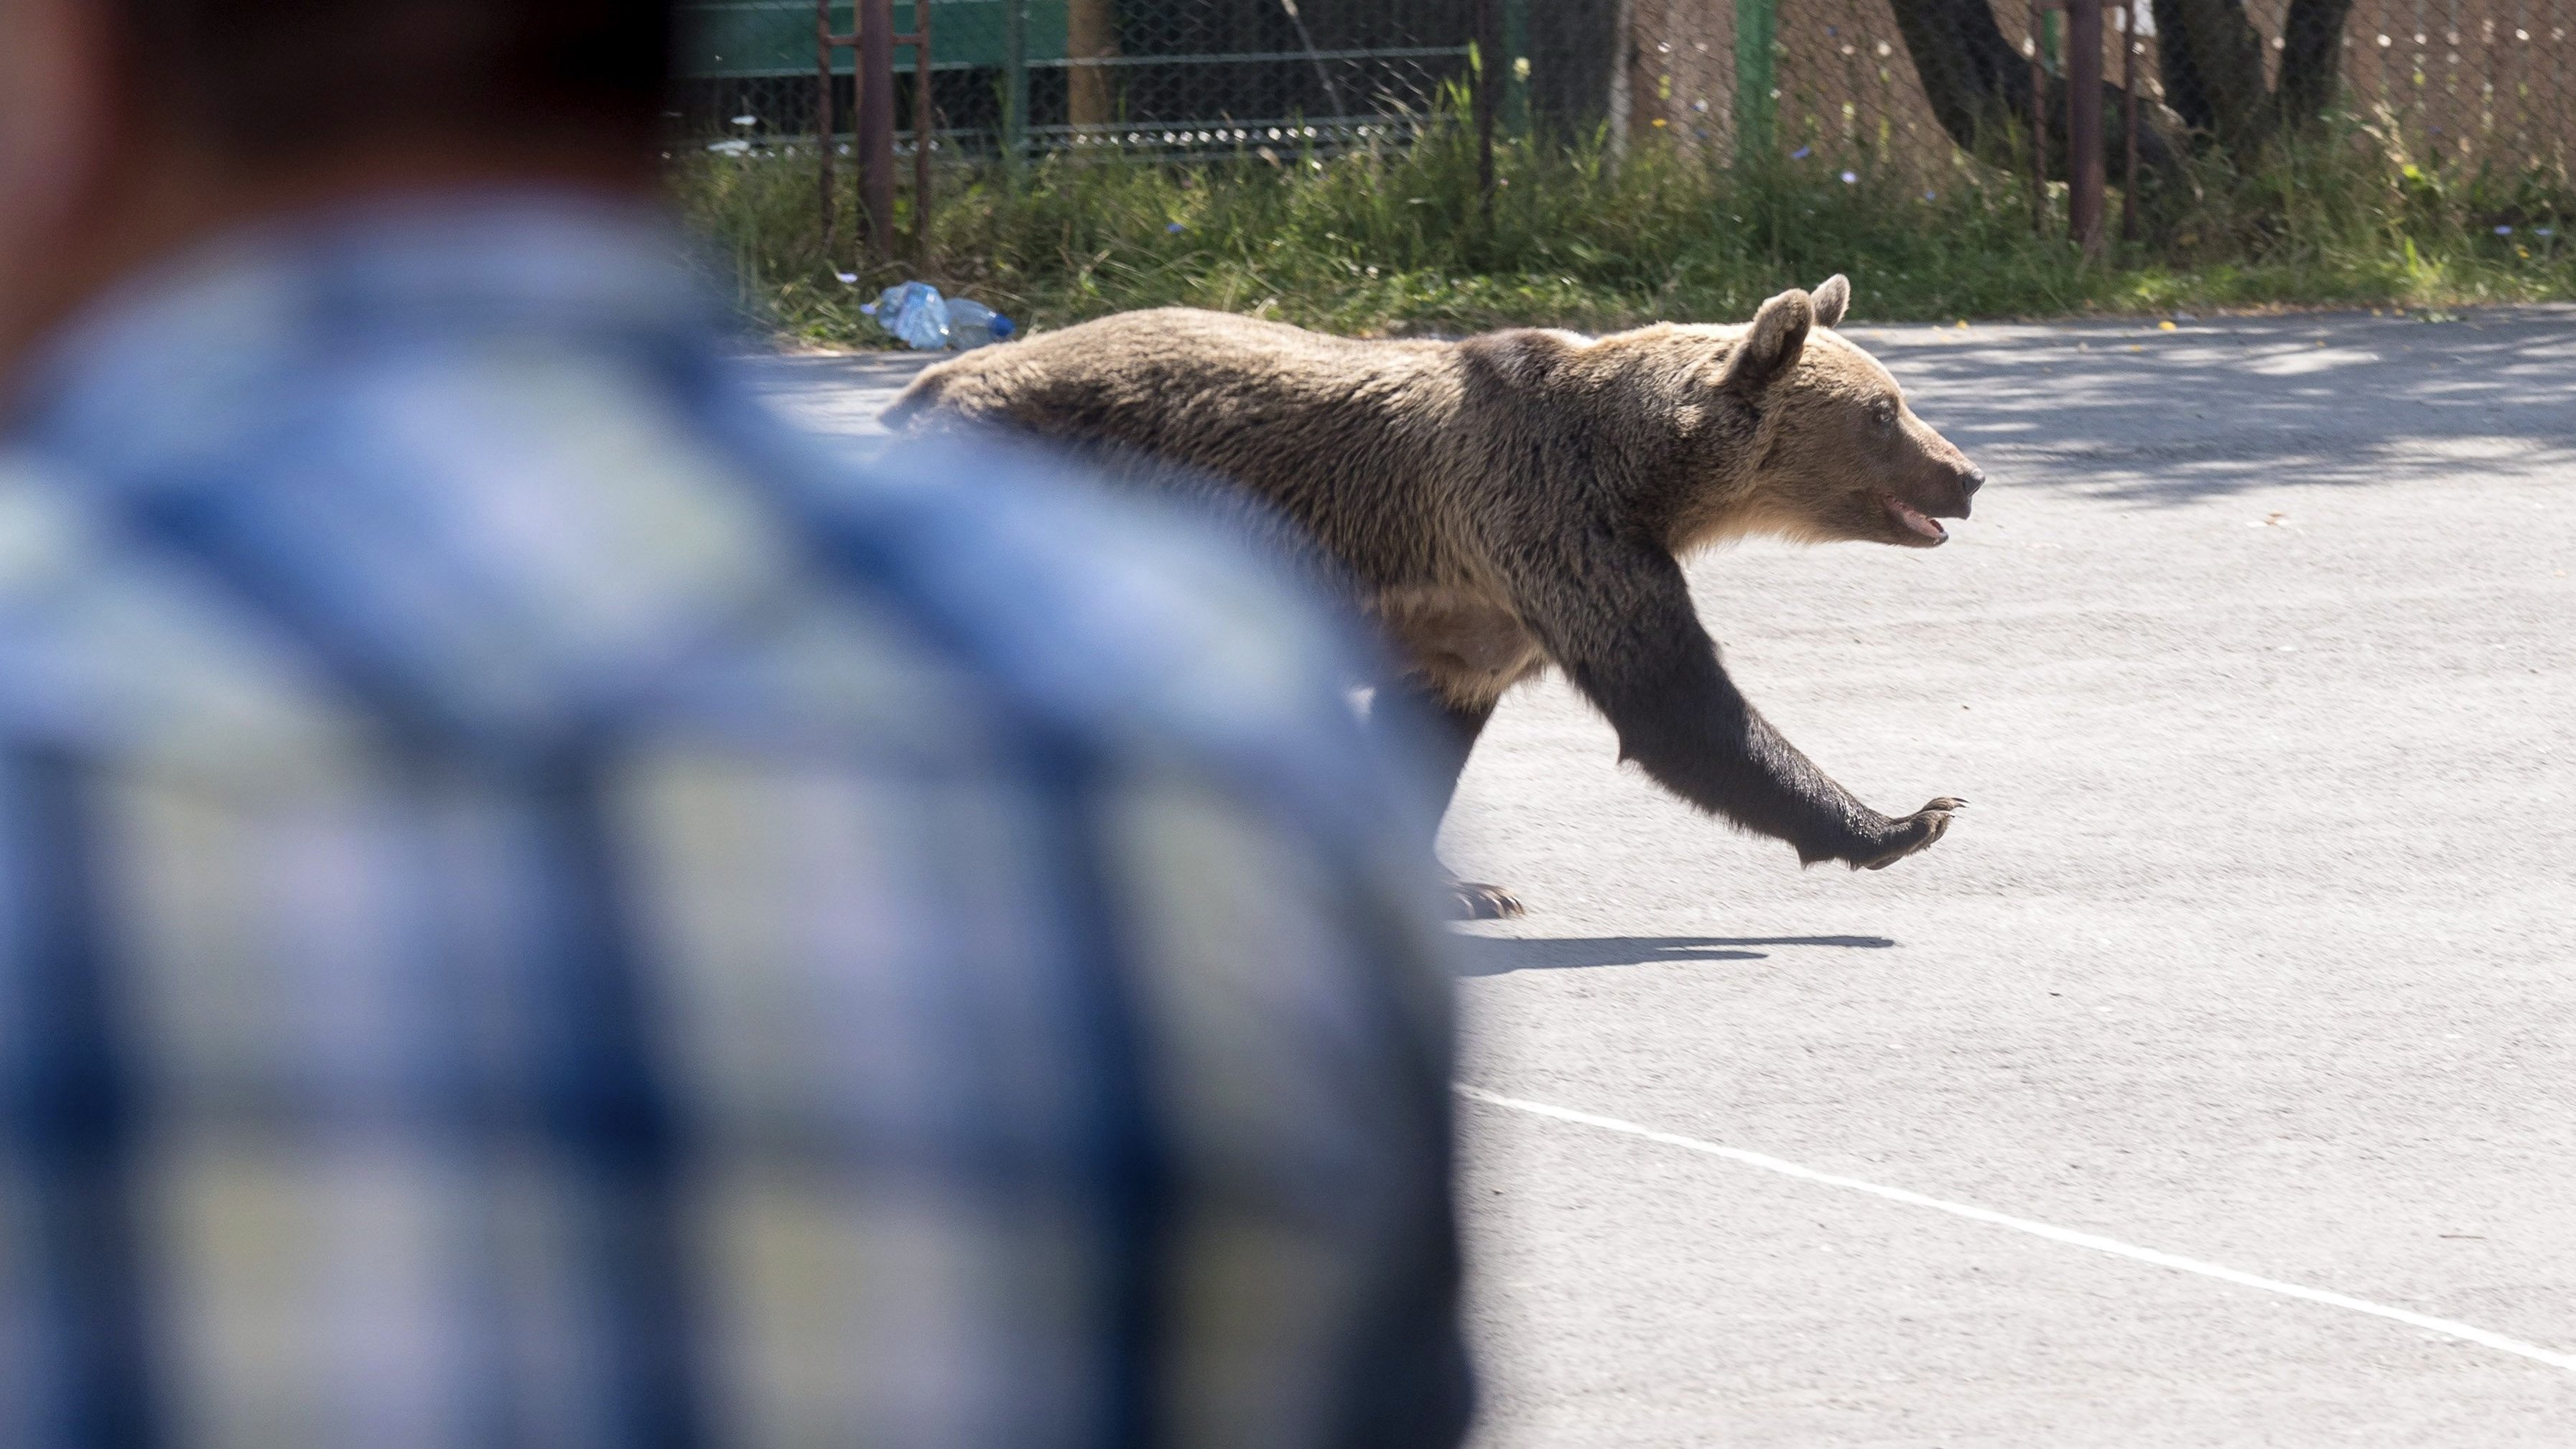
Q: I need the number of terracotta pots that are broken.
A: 0